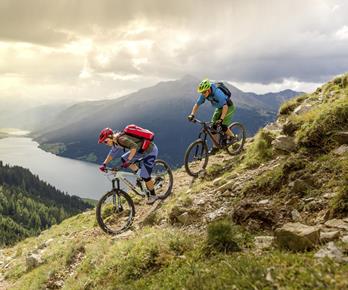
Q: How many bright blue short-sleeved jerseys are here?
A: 1